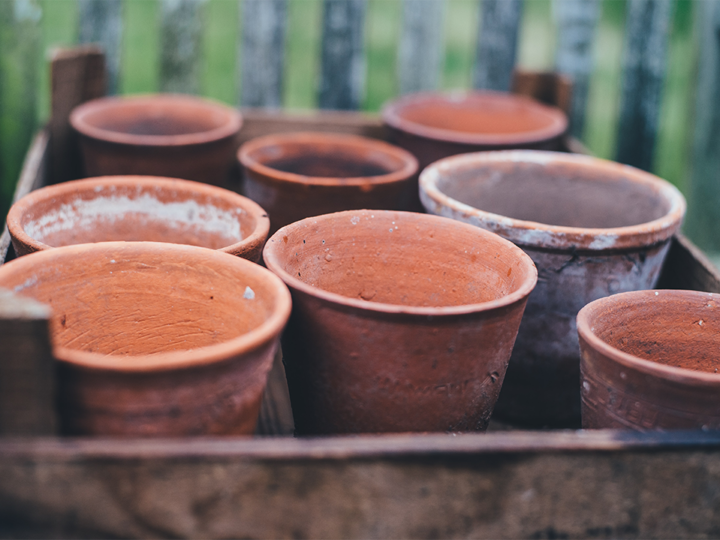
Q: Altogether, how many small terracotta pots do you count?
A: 8